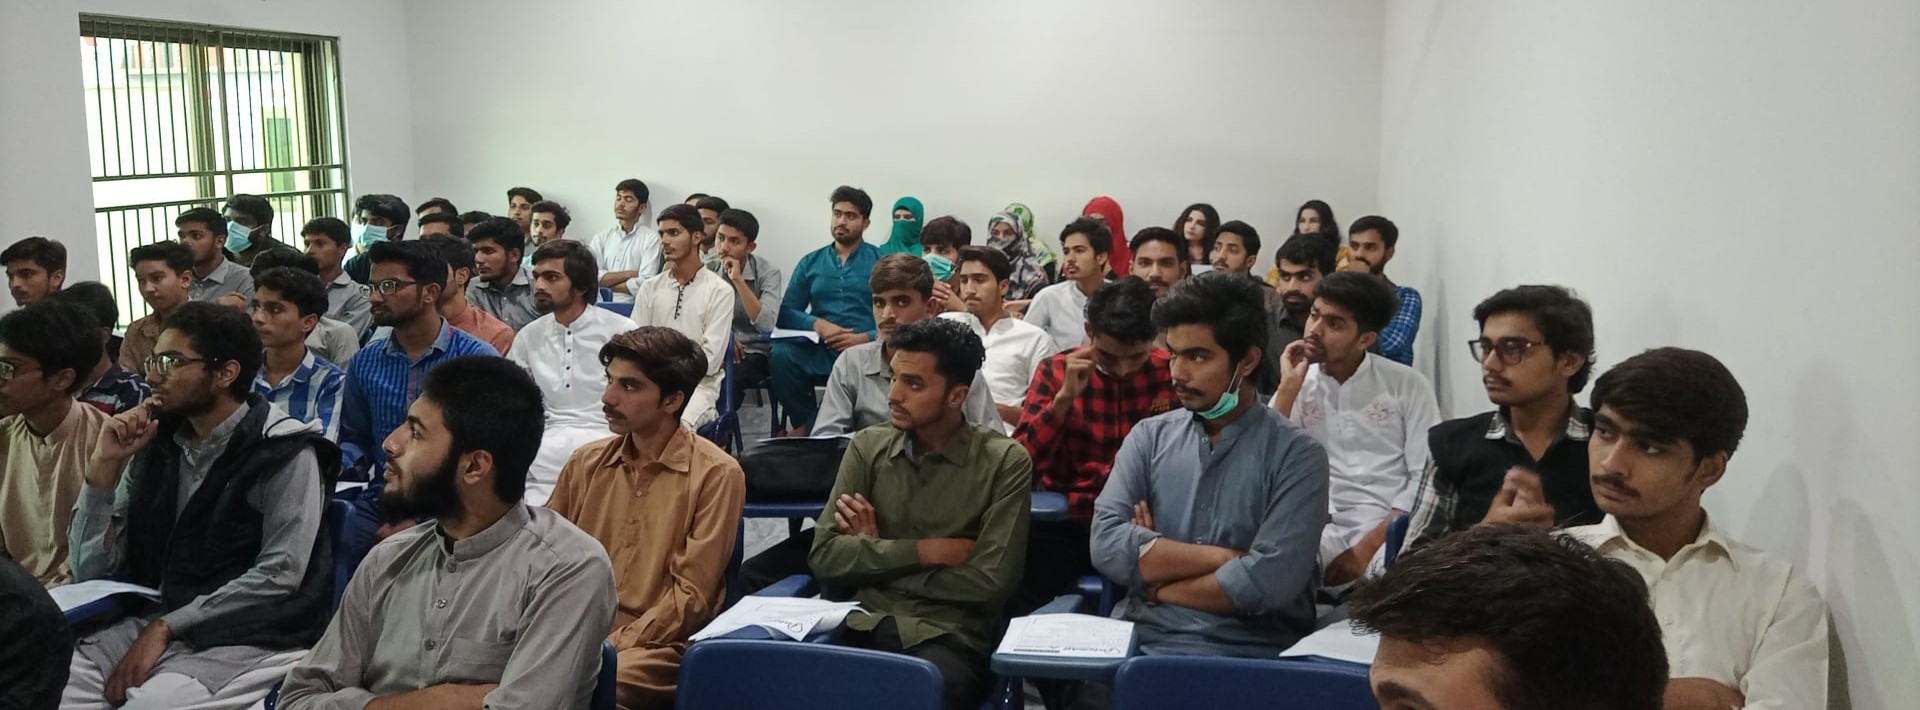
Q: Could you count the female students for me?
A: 6